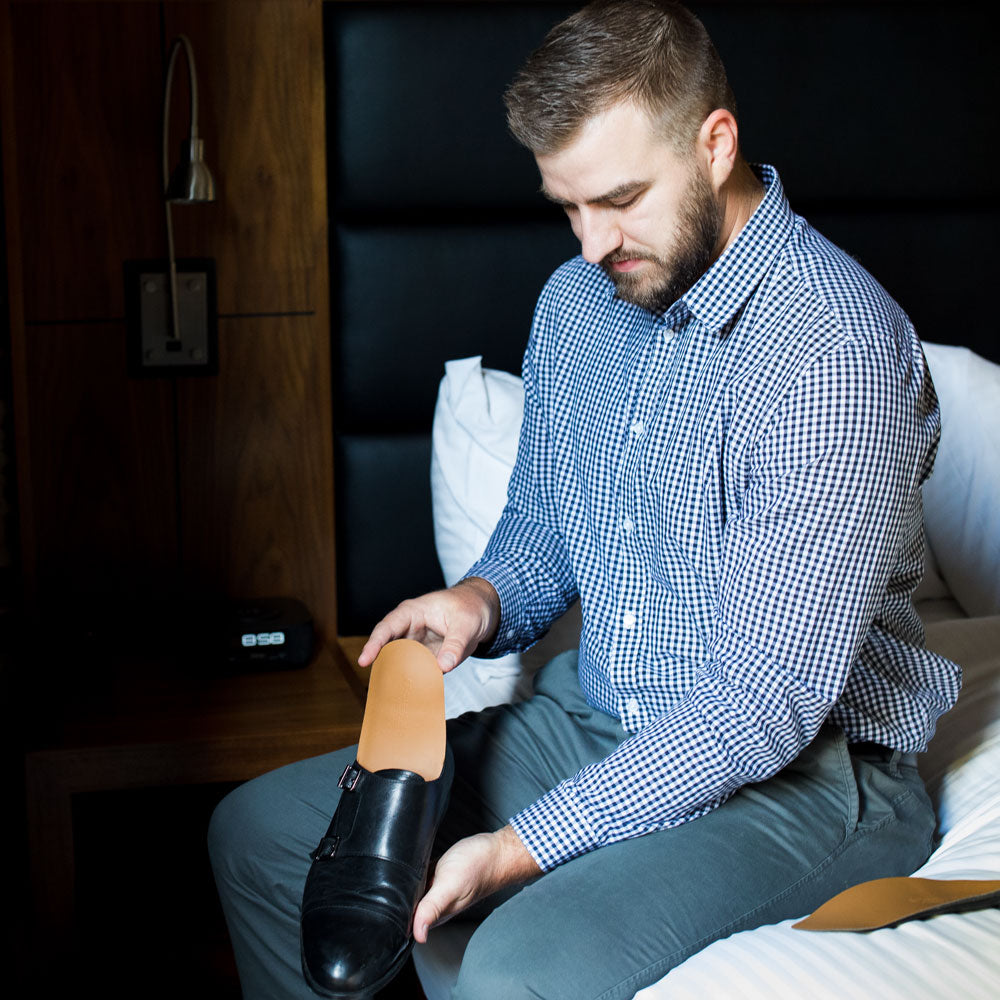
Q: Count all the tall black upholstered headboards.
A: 1